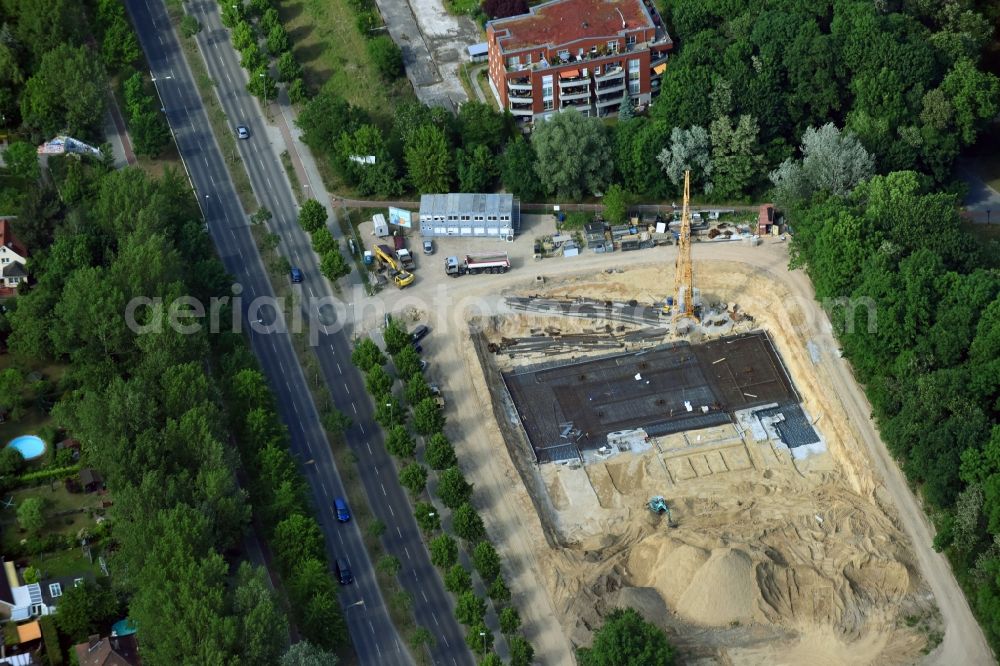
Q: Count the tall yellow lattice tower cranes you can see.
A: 1